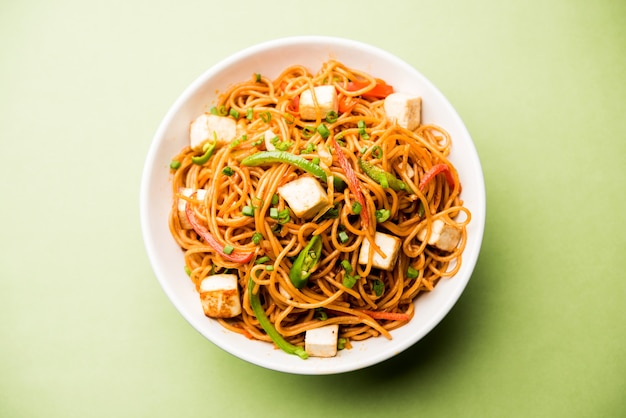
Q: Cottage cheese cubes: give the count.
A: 9